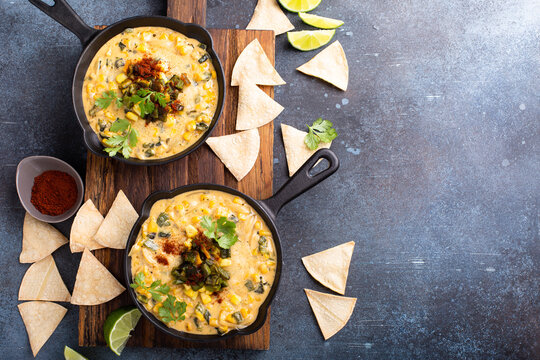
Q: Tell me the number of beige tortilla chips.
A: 14